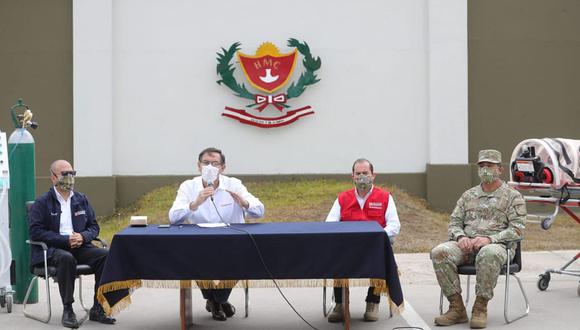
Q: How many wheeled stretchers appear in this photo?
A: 1